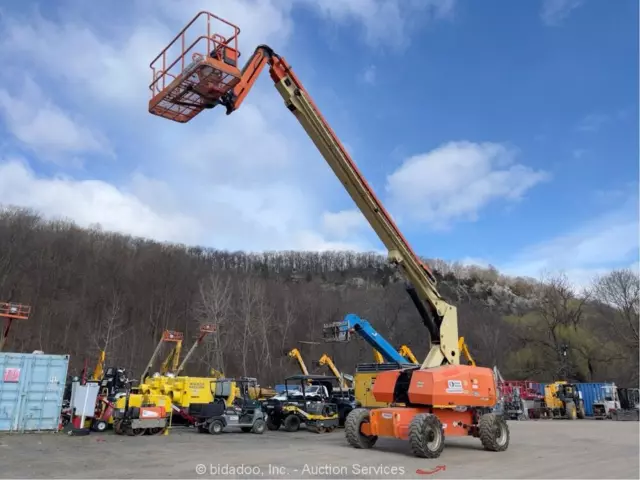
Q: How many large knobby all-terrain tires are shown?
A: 3